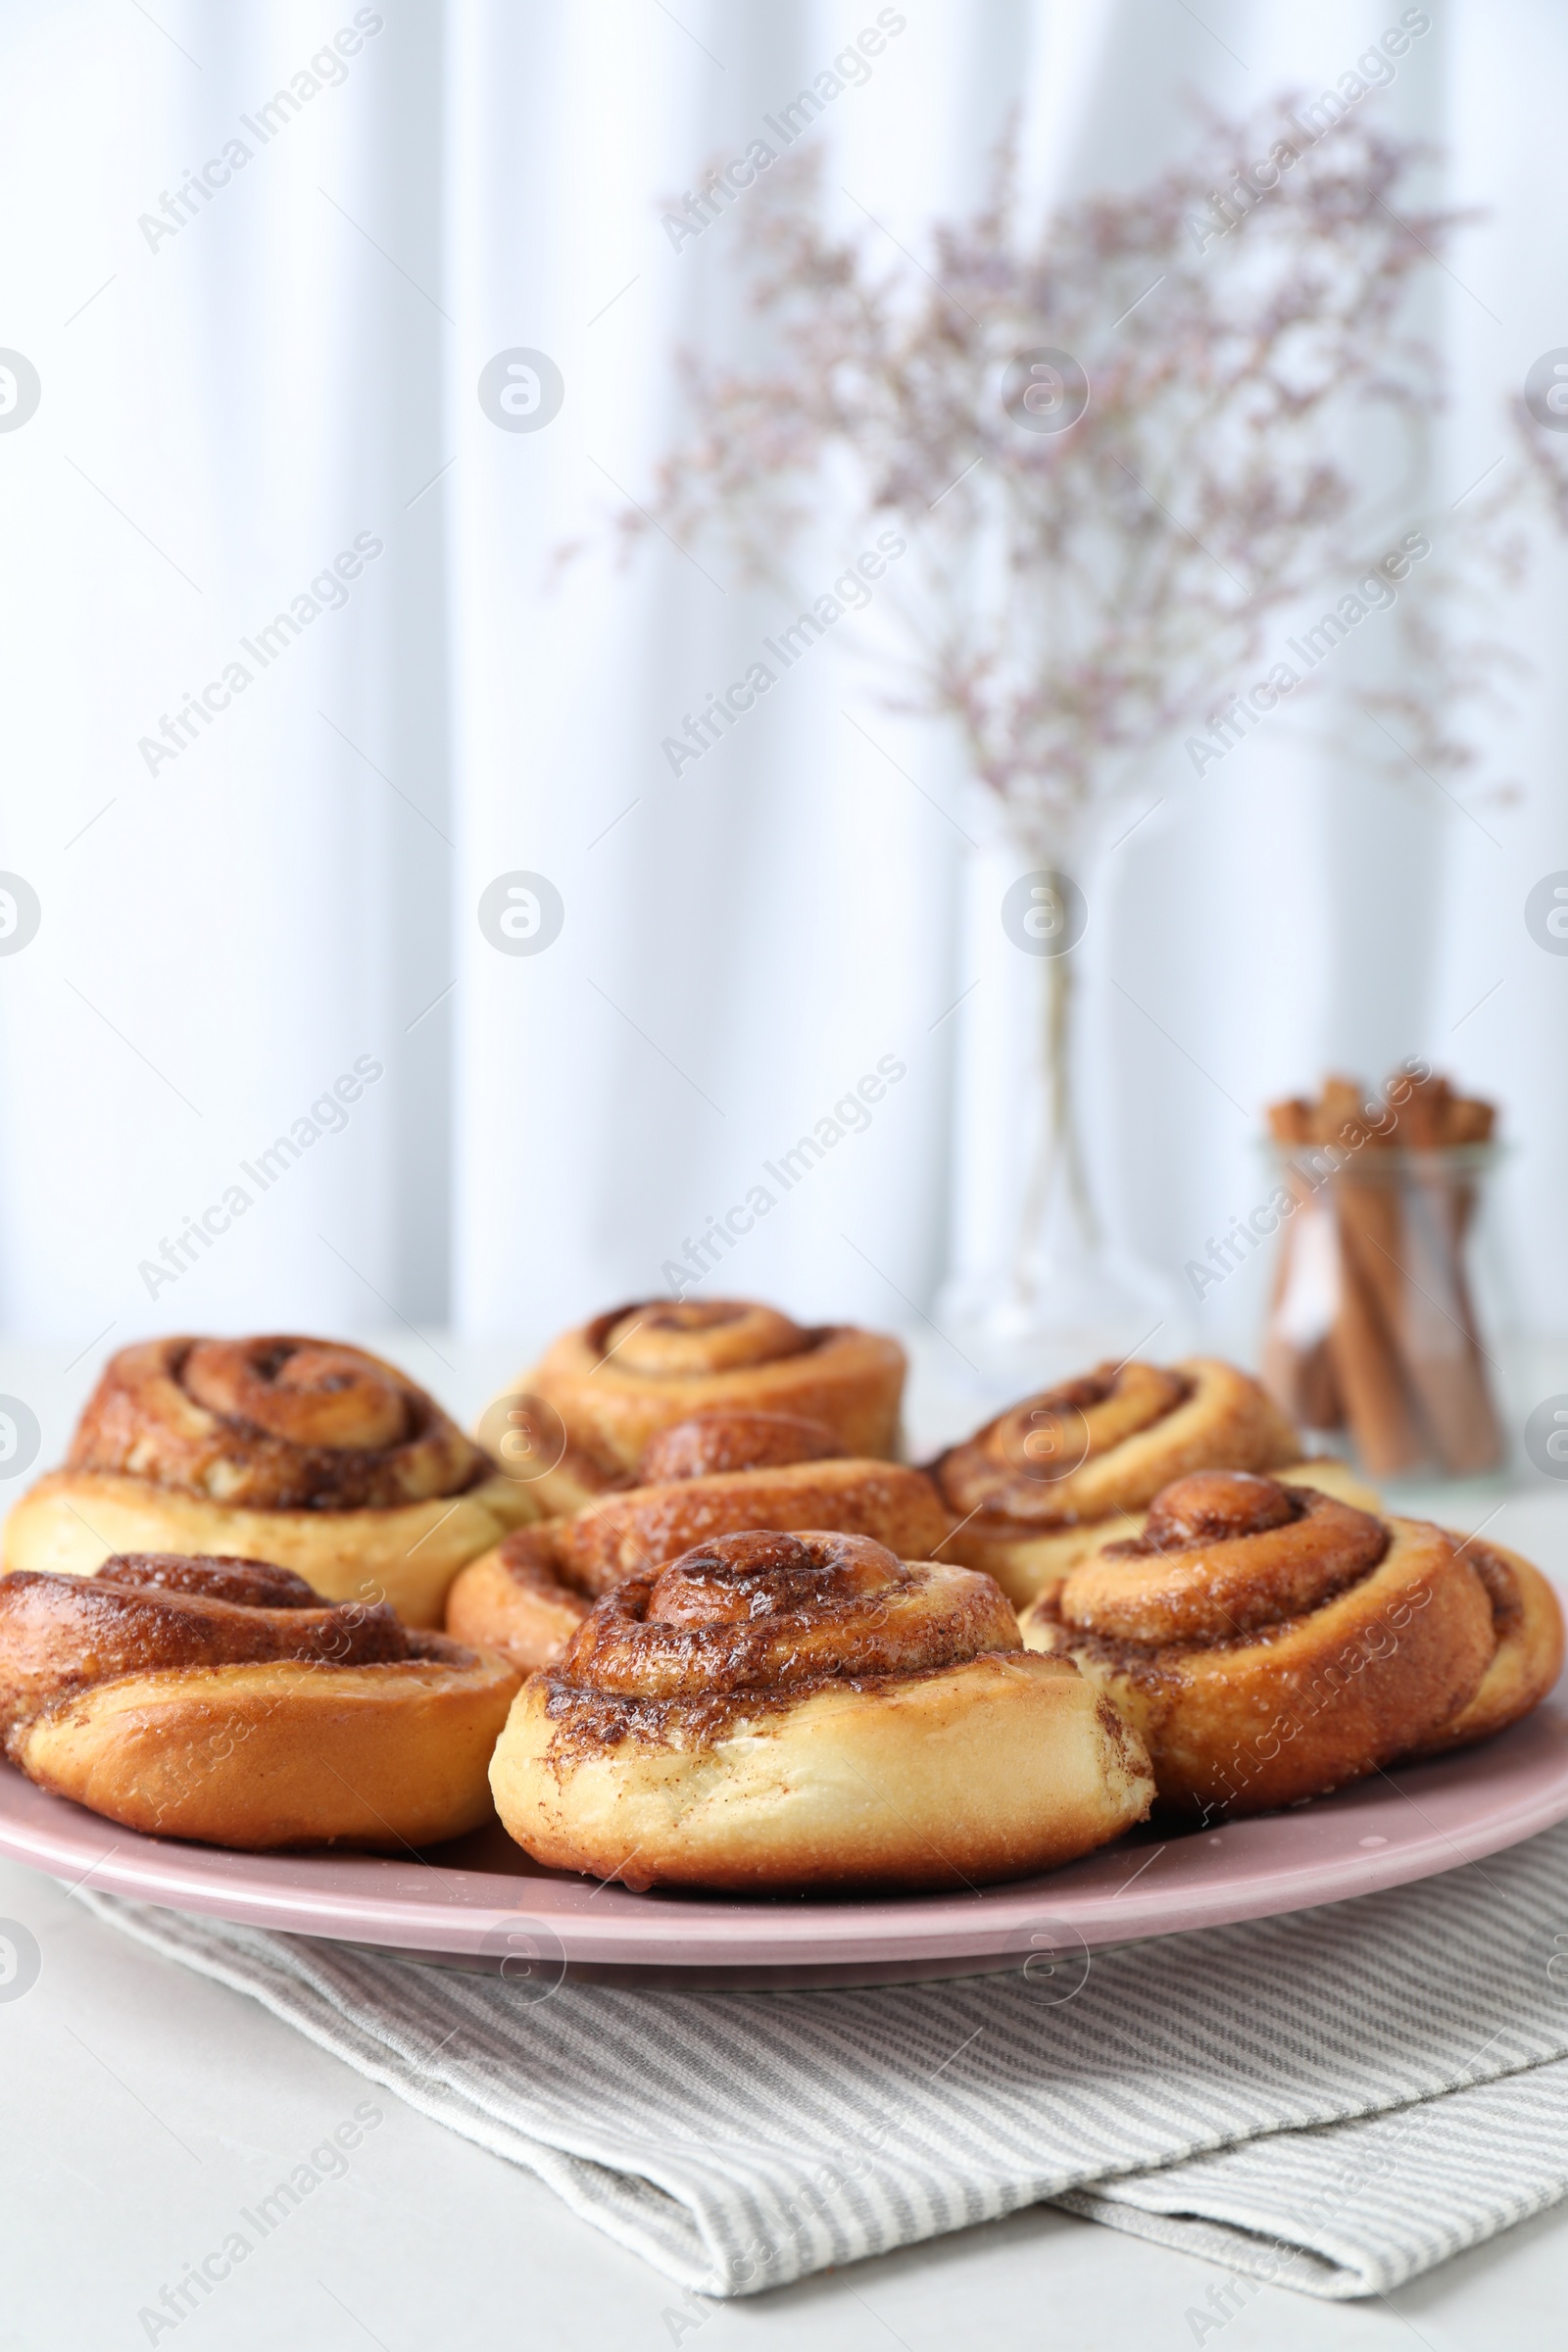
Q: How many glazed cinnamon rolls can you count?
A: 7